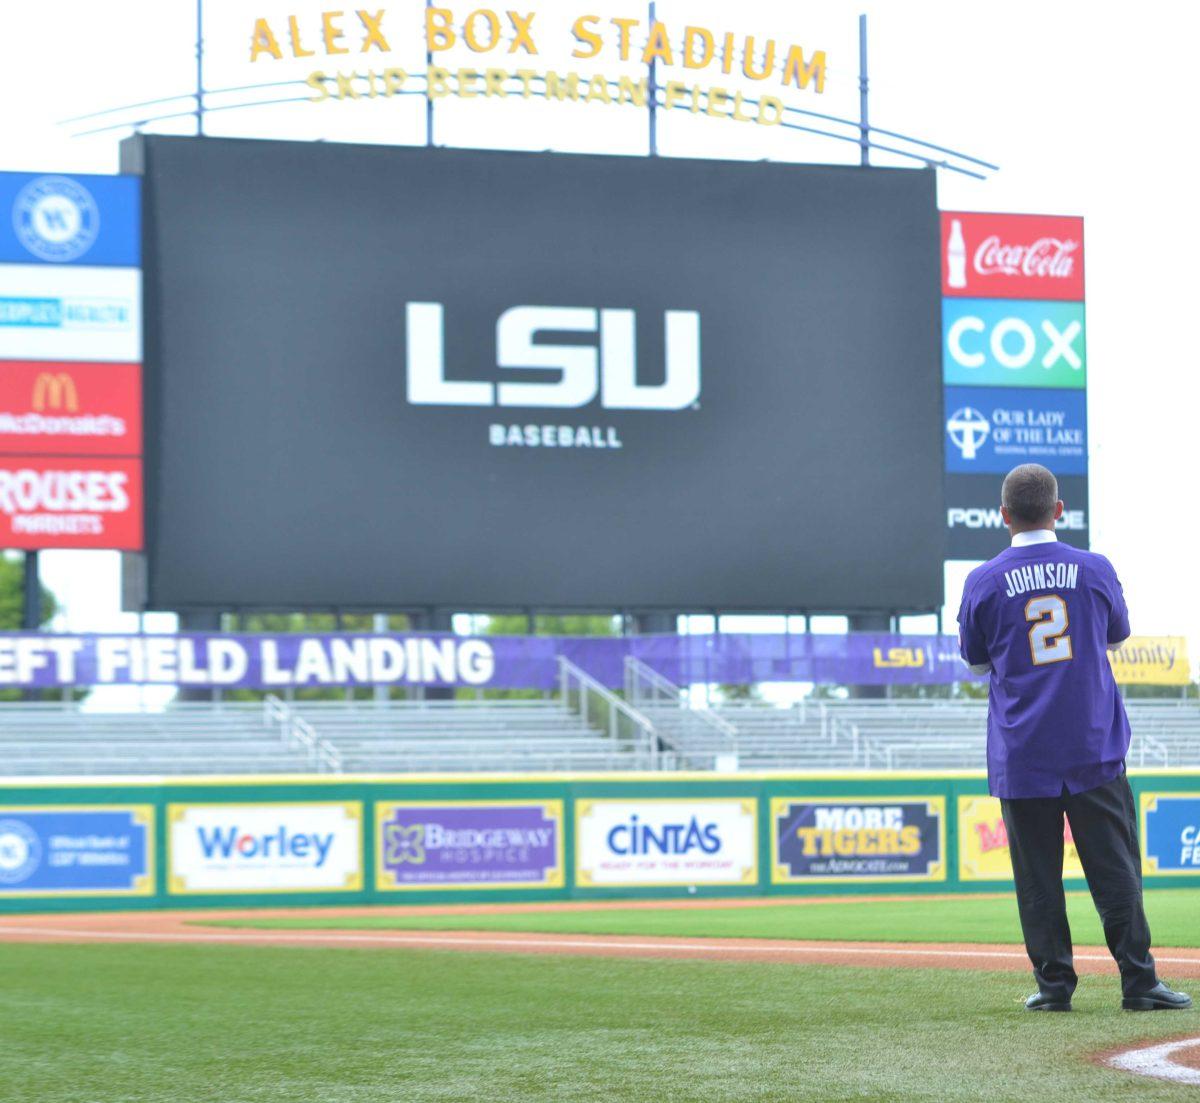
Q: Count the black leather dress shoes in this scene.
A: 2